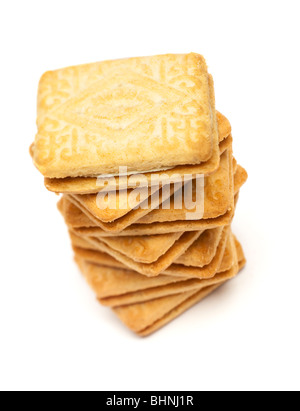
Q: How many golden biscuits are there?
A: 7